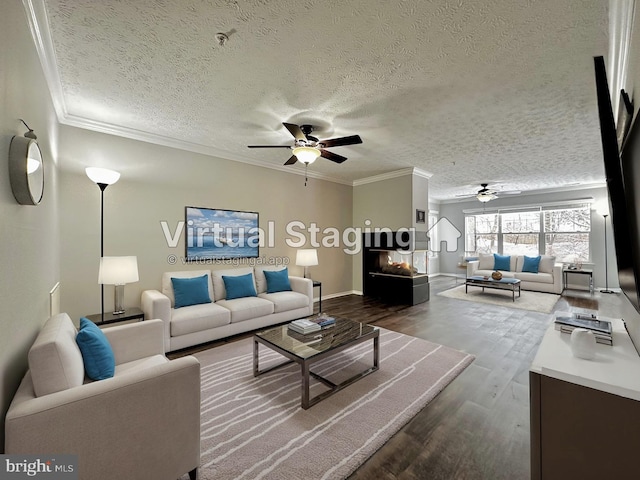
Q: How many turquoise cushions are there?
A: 6